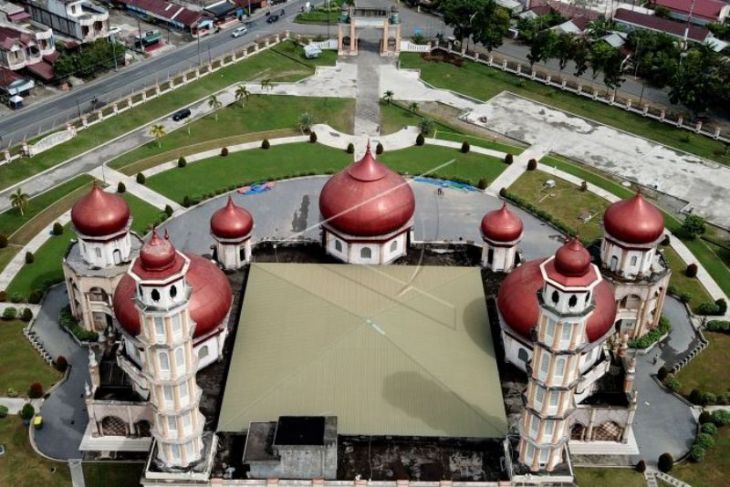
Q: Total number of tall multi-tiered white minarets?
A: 2